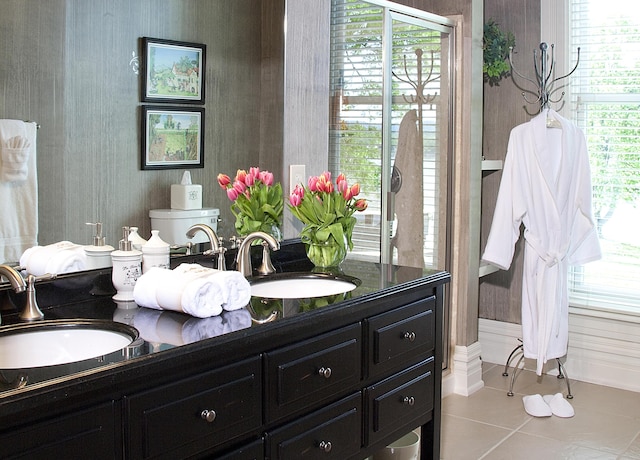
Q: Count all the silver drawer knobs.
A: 5